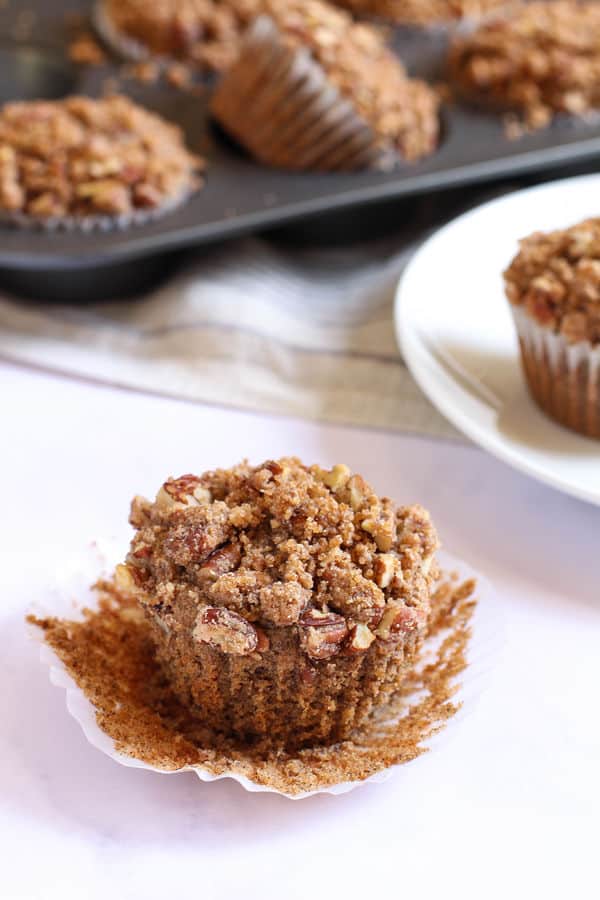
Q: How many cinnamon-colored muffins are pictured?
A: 7